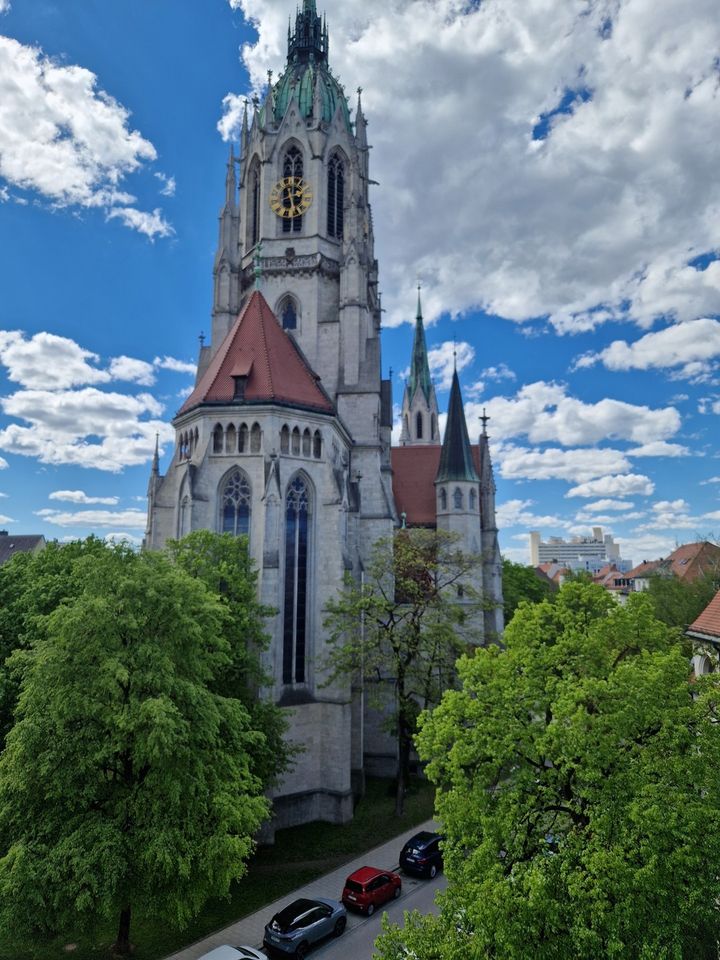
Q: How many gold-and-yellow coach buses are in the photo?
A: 0